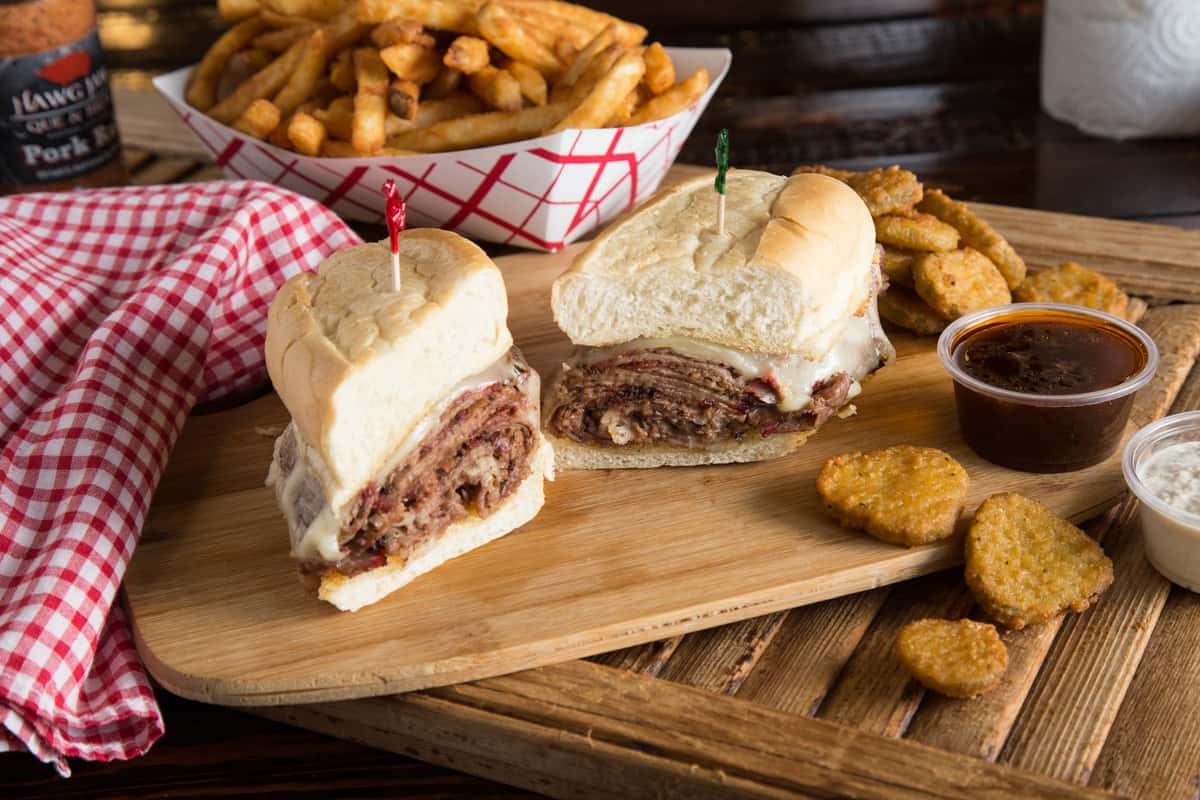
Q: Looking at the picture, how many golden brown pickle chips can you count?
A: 11